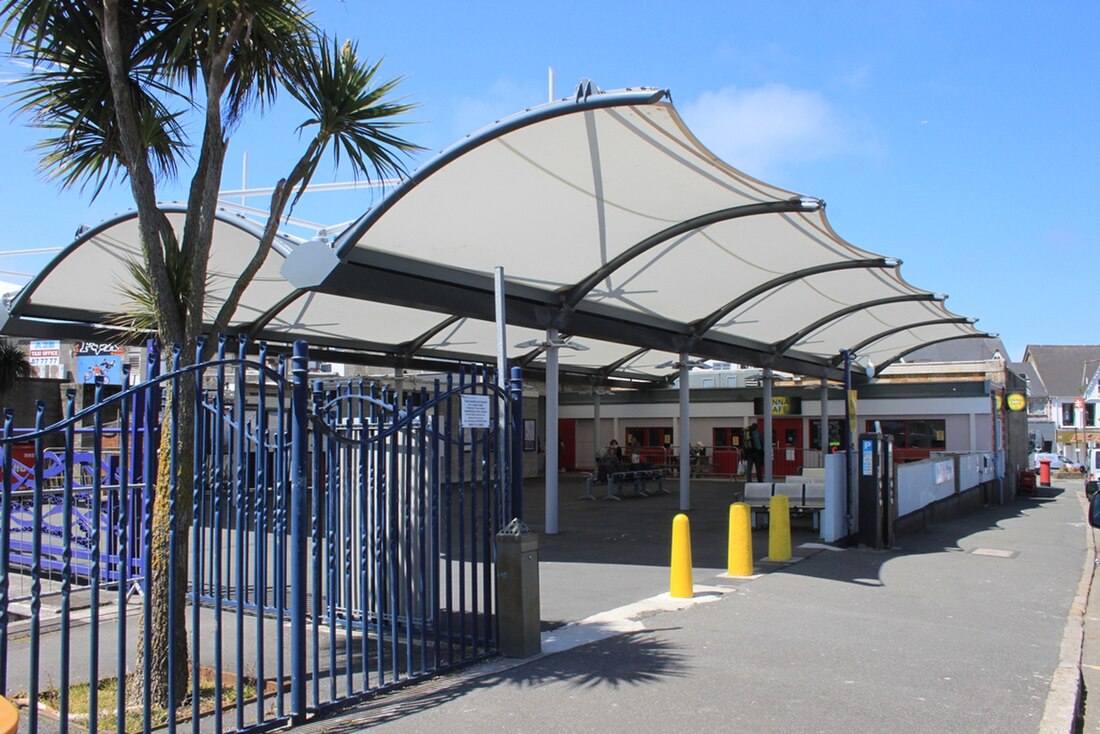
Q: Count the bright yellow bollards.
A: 3